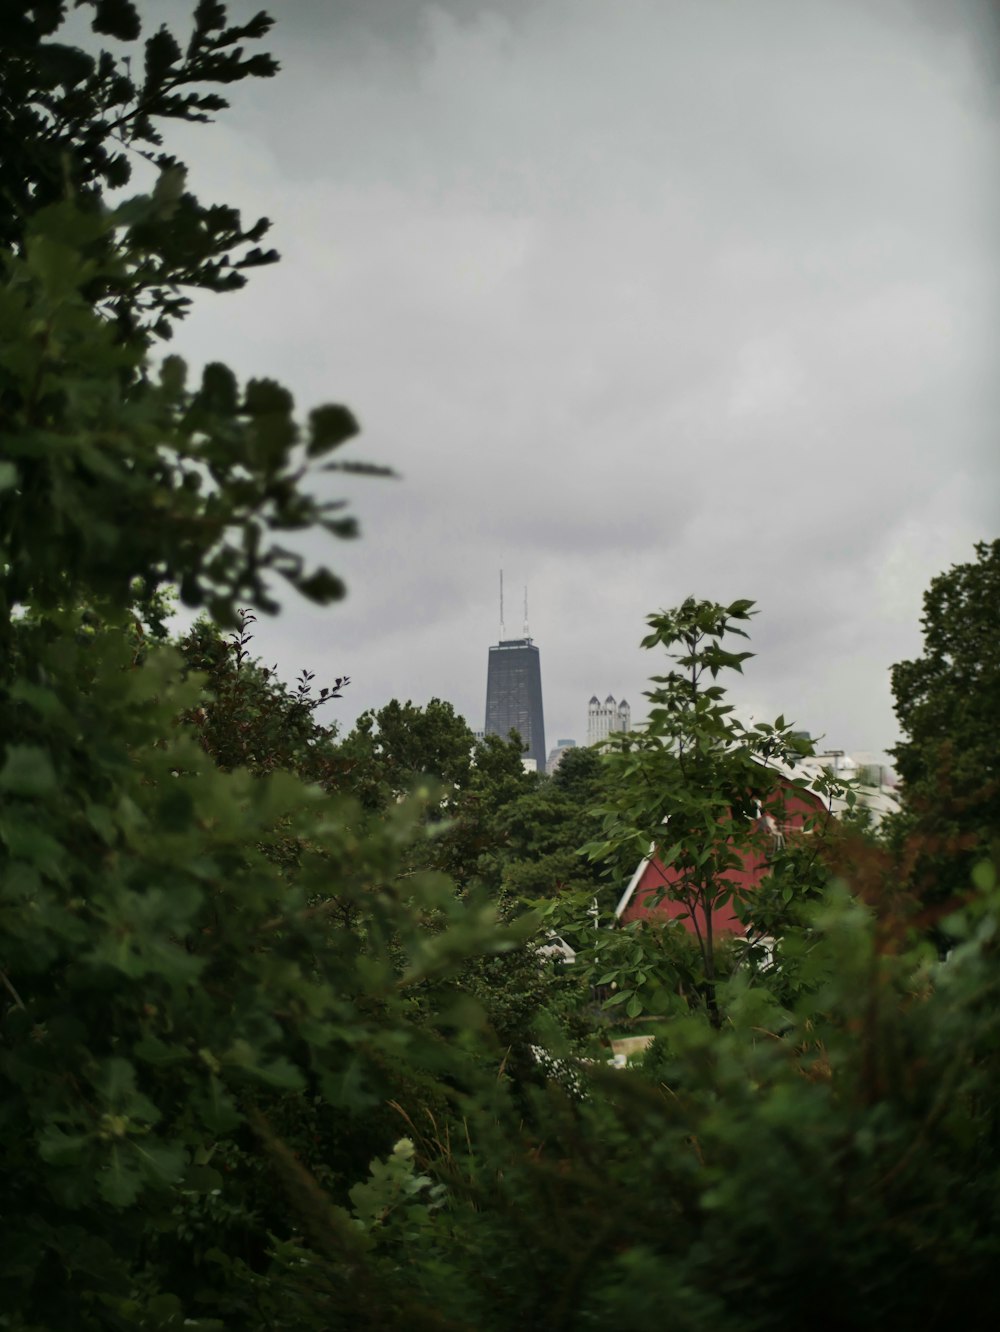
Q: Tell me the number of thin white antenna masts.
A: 2